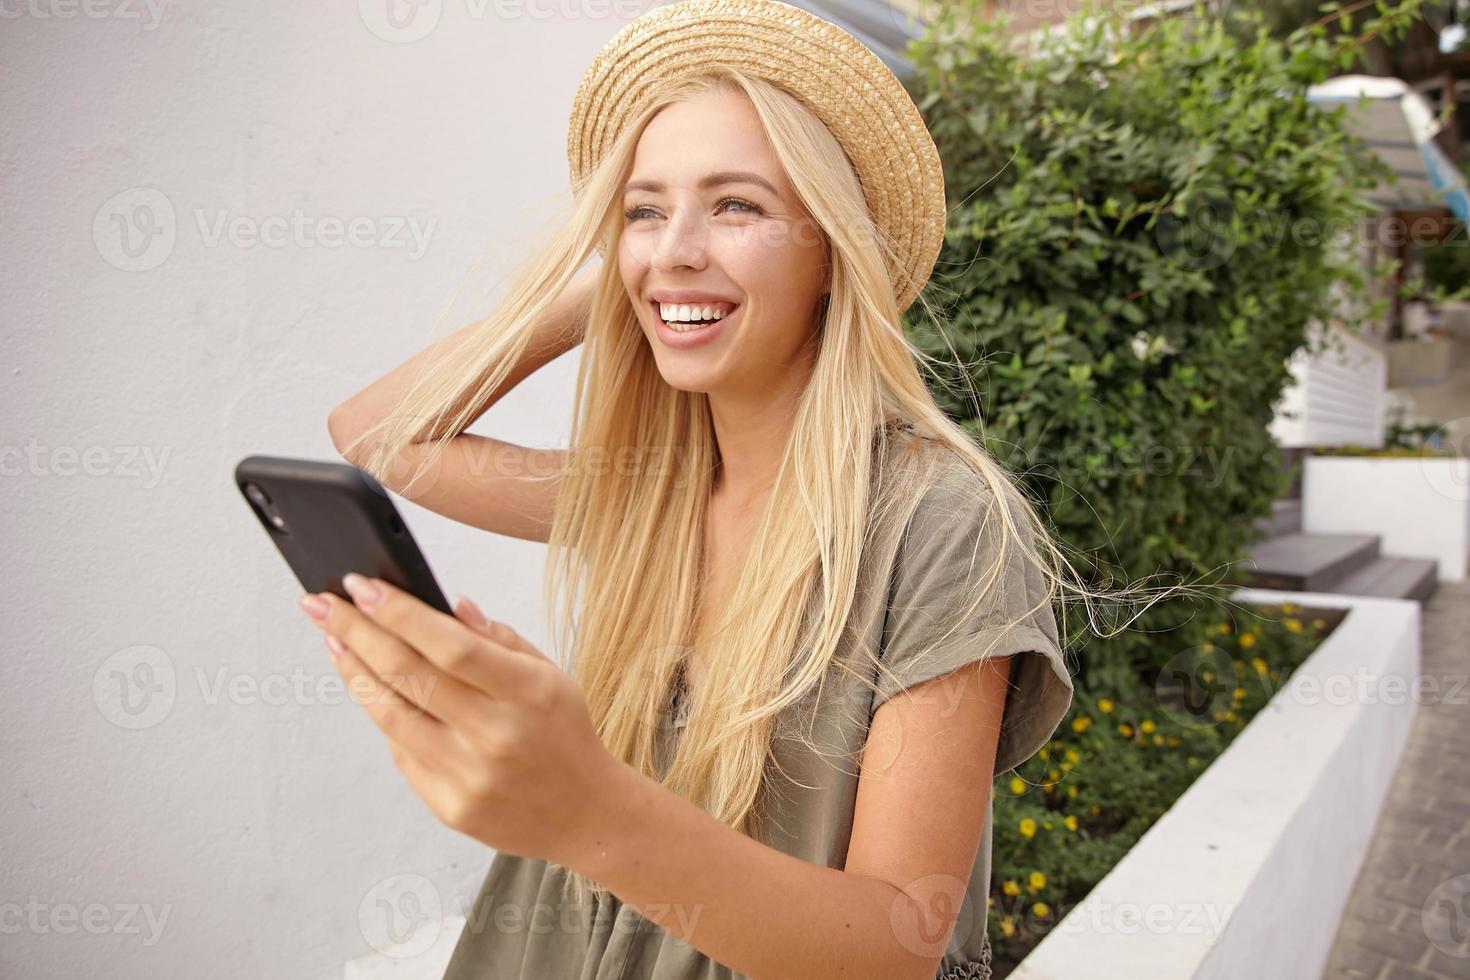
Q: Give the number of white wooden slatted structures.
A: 1